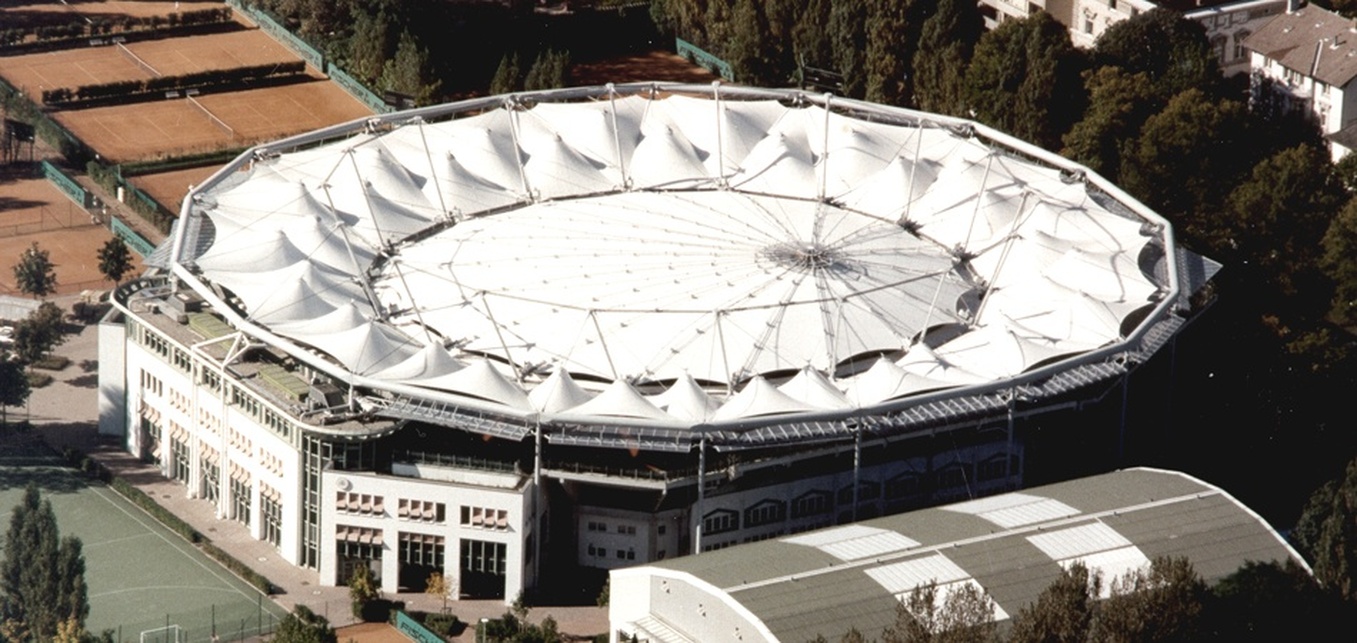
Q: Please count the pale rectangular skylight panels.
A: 4